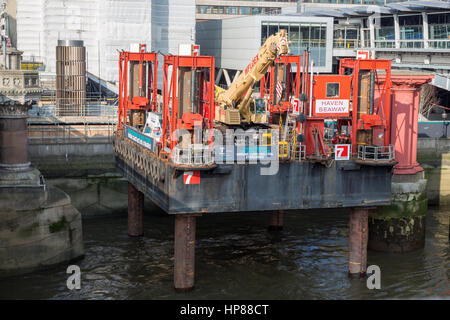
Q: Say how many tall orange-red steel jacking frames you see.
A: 4